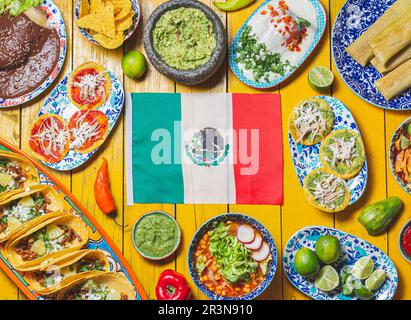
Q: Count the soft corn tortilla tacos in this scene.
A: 5